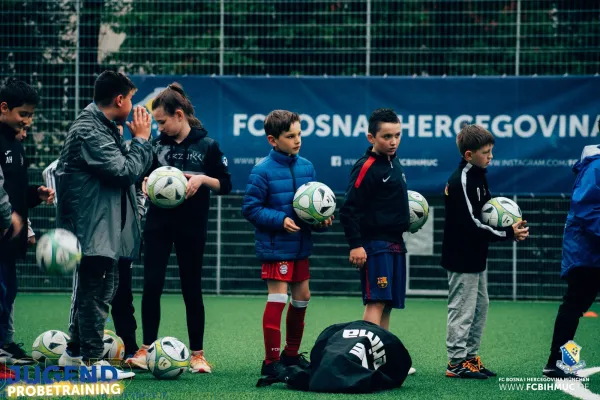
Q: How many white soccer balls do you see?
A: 8